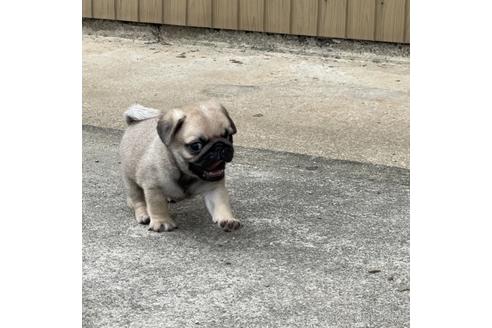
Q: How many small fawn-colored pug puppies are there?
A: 1